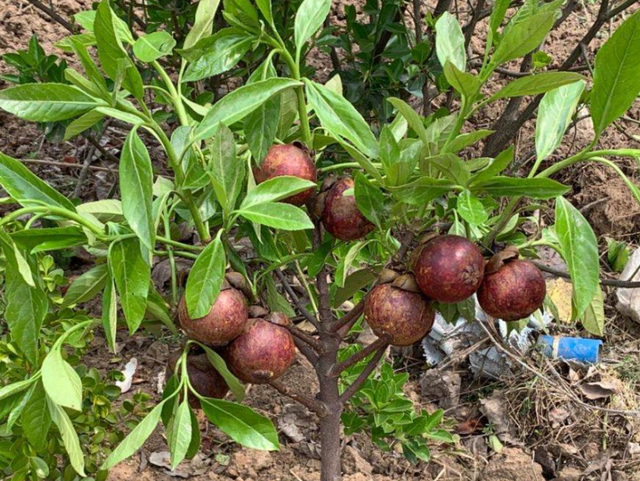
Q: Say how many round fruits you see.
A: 8